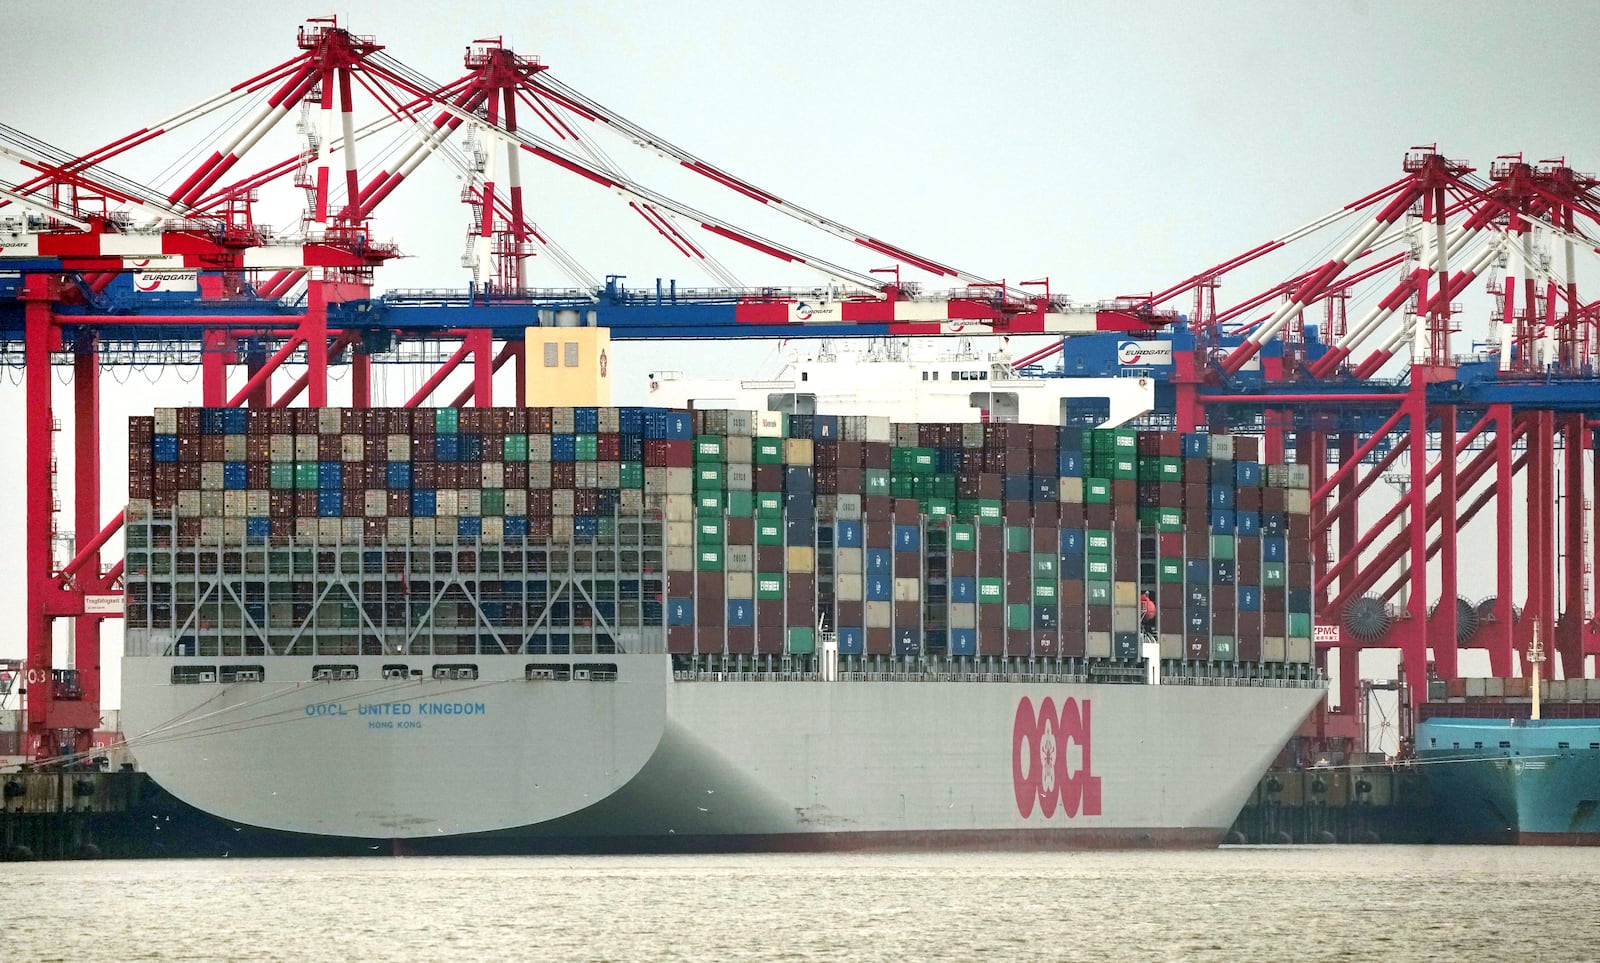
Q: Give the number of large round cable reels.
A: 3